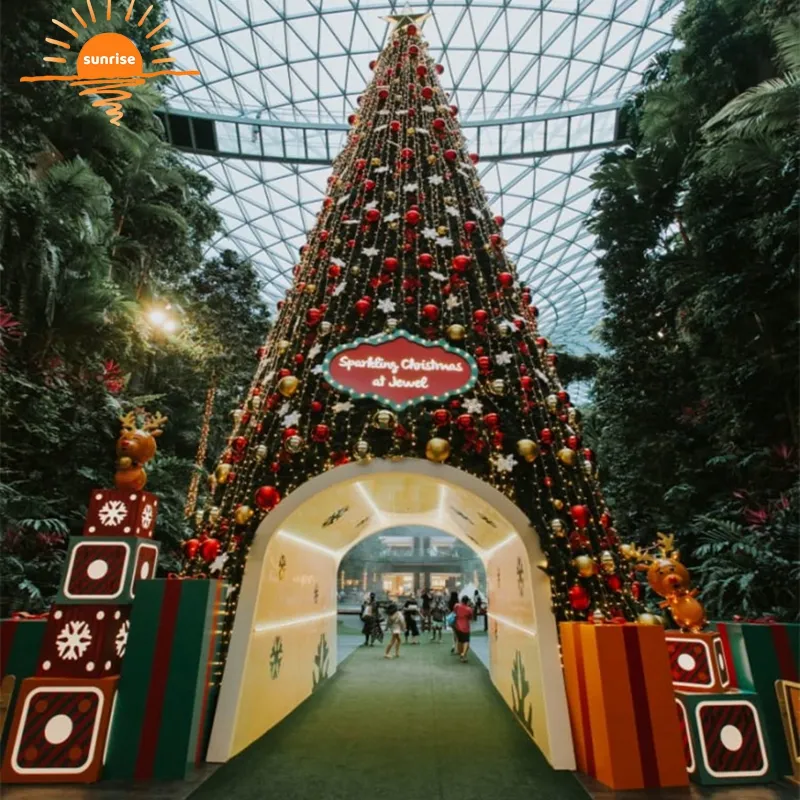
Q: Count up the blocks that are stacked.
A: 6